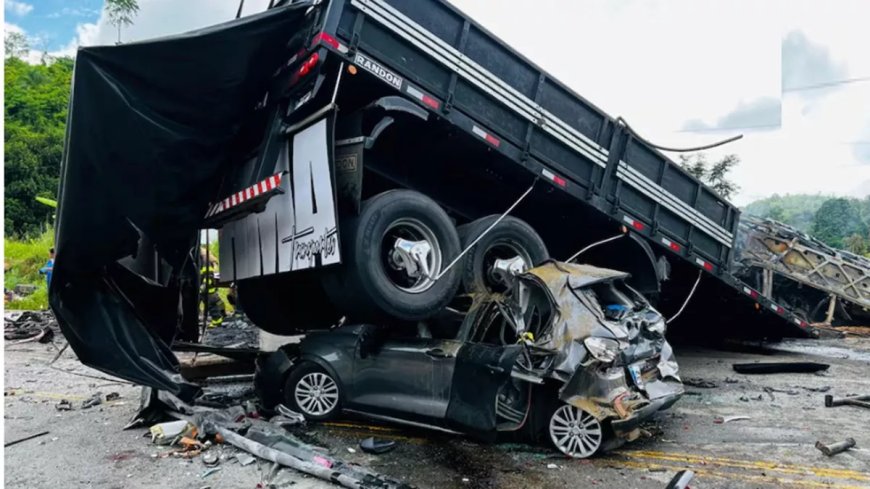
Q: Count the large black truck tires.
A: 2